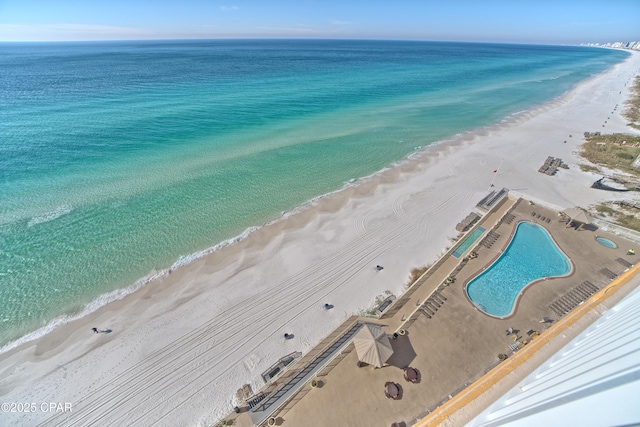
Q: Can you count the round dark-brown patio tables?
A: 2